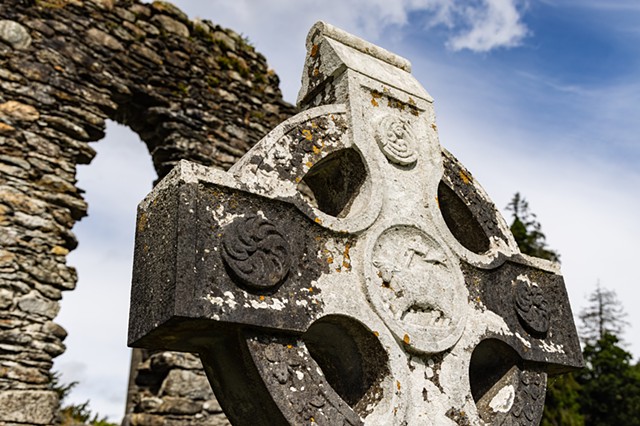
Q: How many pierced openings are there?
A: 4